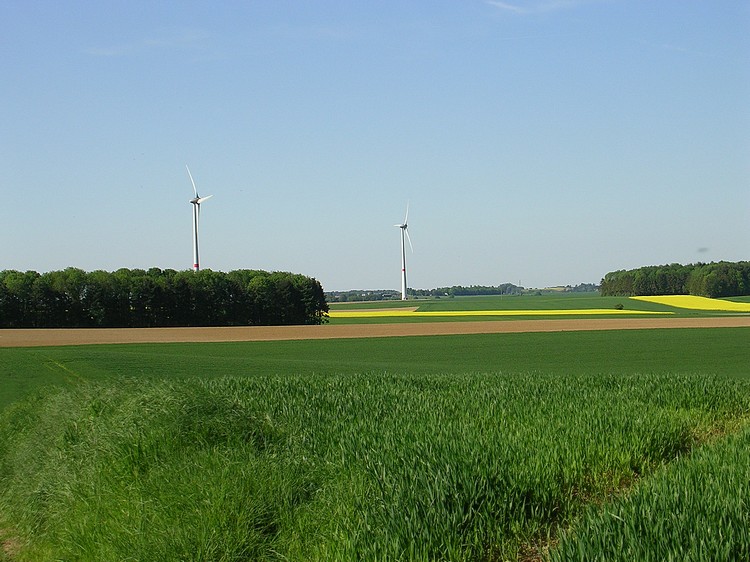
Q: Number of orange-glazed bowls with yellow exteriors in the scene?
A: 0